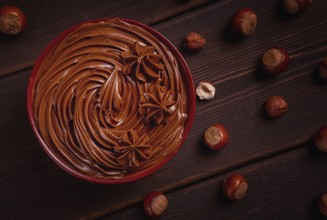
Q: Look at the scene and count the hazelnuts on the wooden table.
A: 13